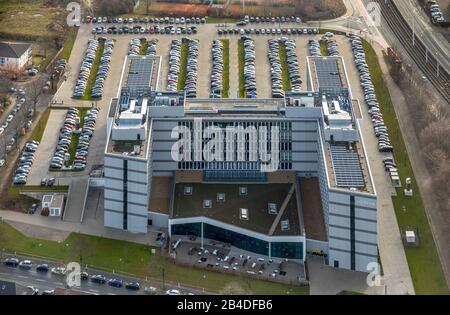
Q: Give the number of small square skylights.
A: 7